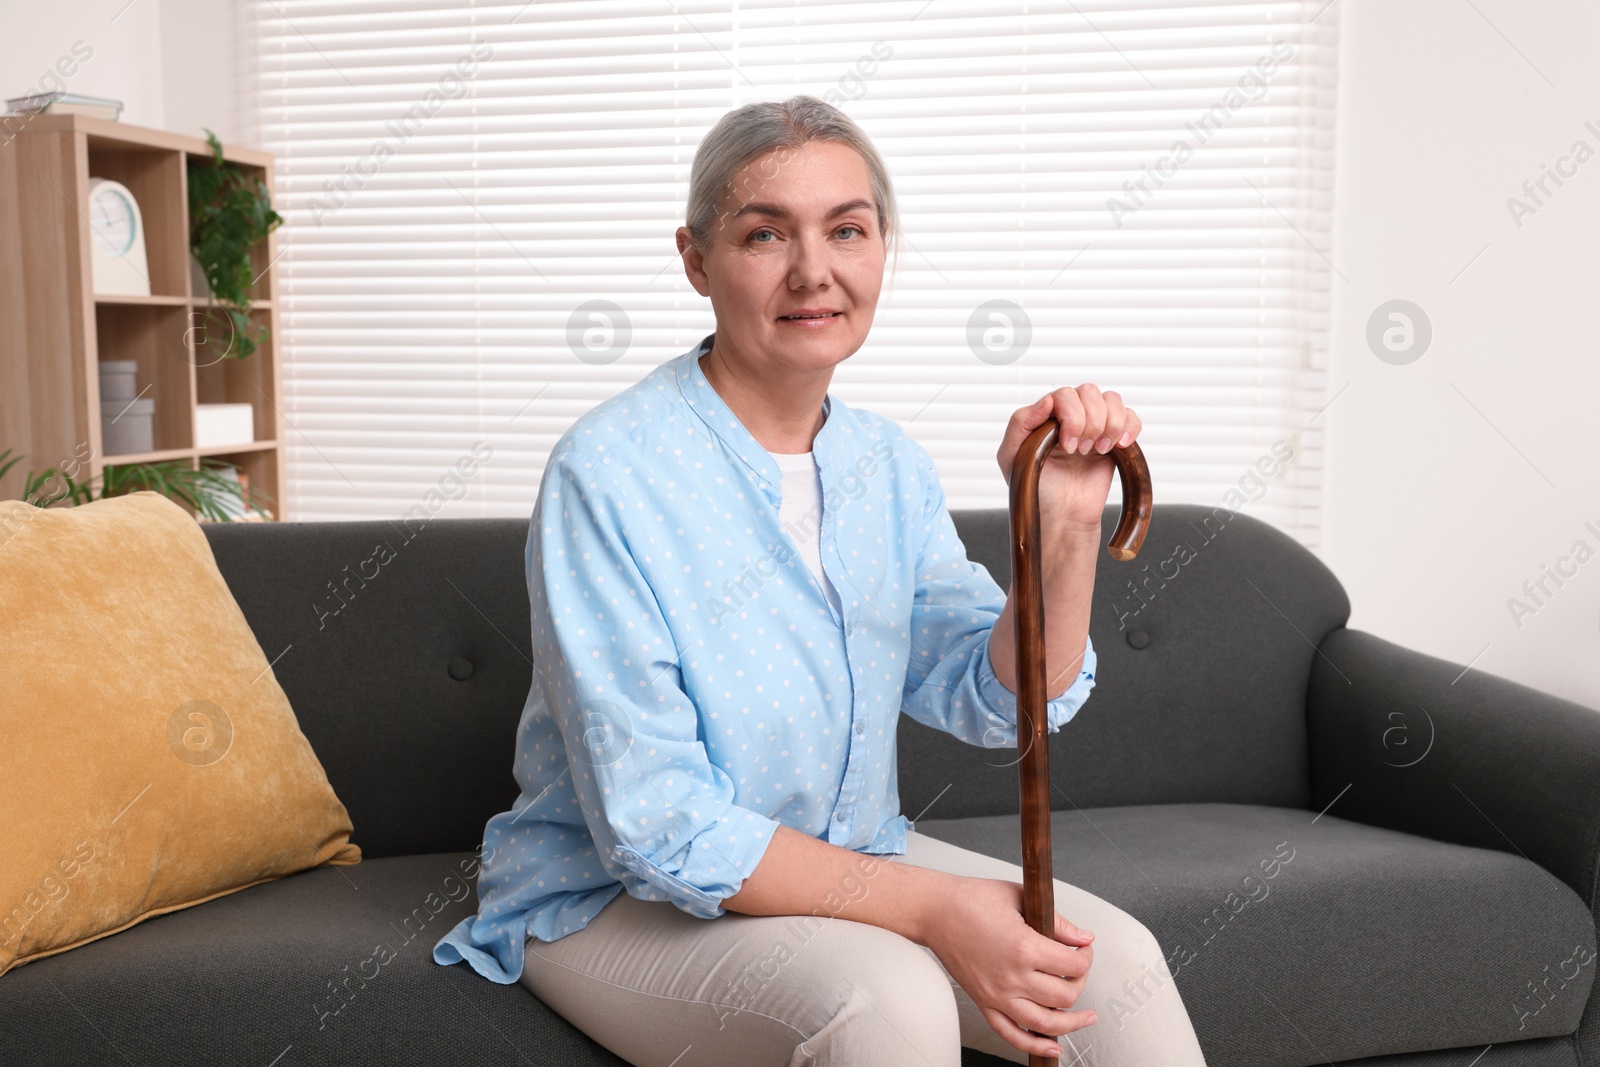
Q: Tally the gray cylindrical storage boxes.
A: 2